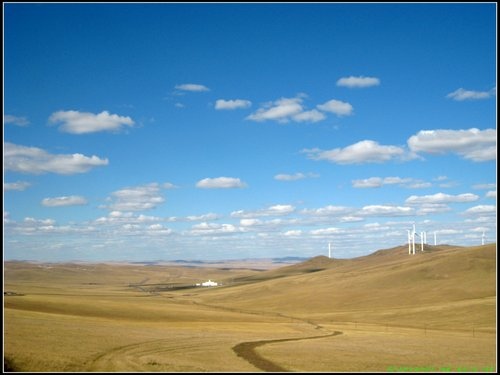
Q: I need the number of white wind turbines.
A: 7